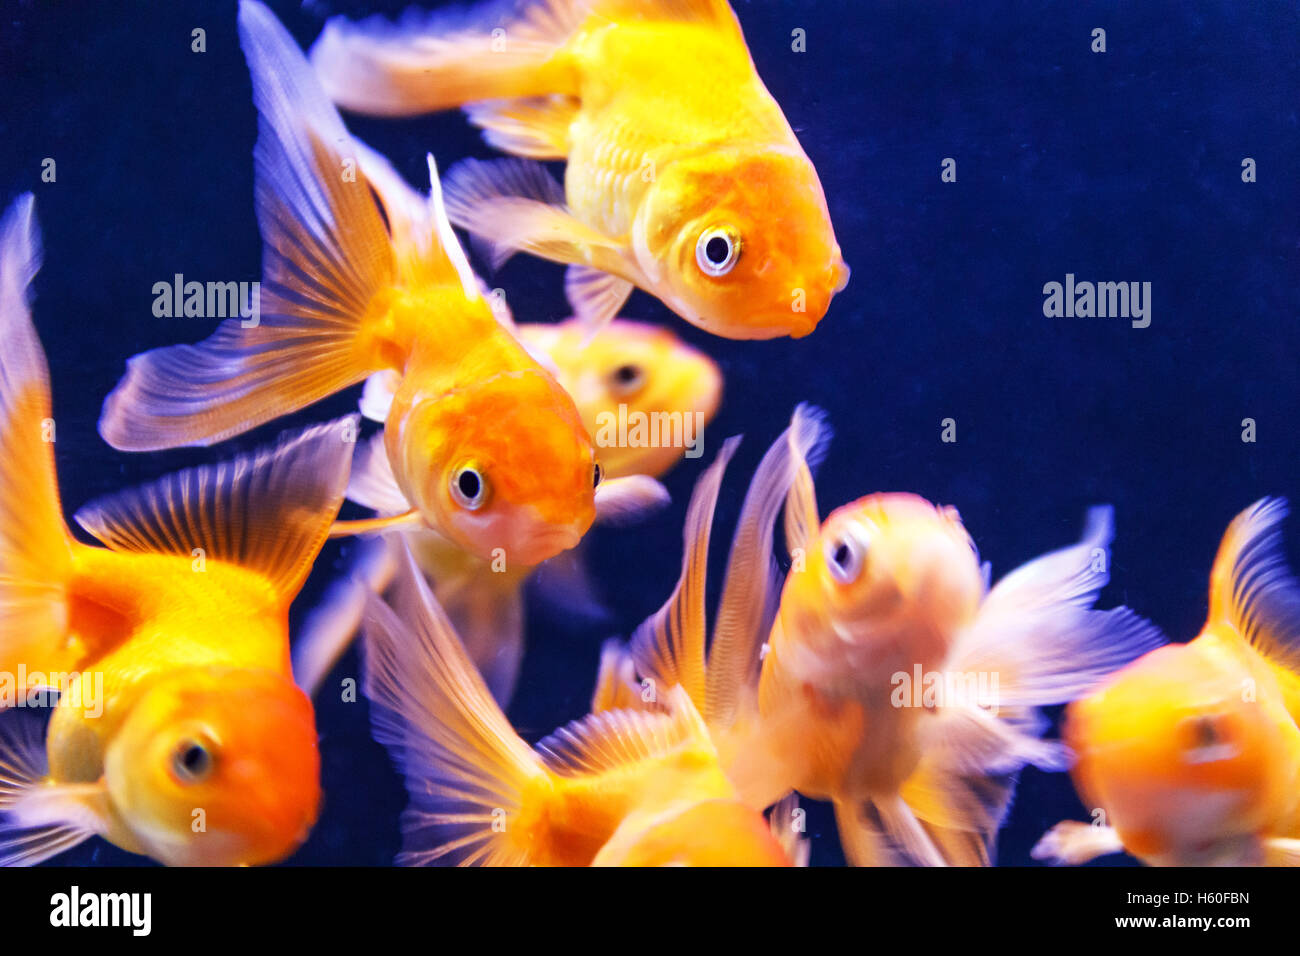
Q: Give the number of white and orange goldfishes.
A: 7